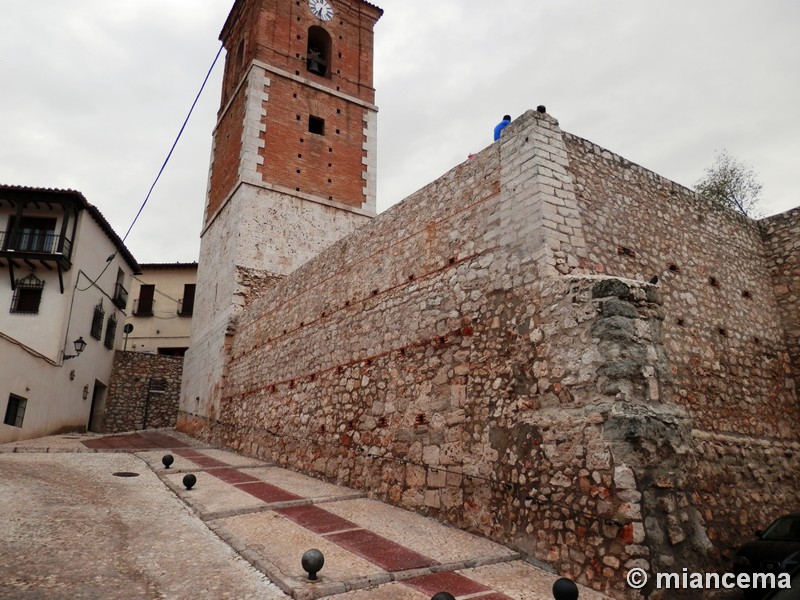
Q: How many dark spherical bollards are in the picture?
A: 5